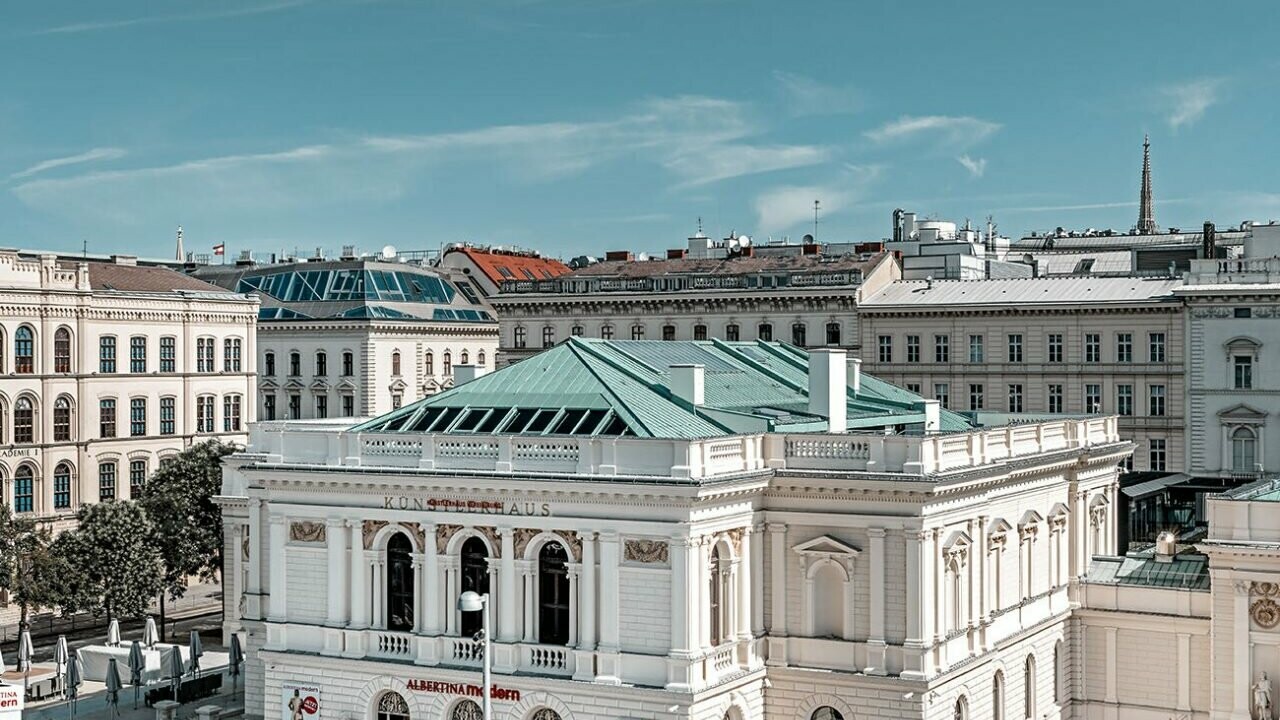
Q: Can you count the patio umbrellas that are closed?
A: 10